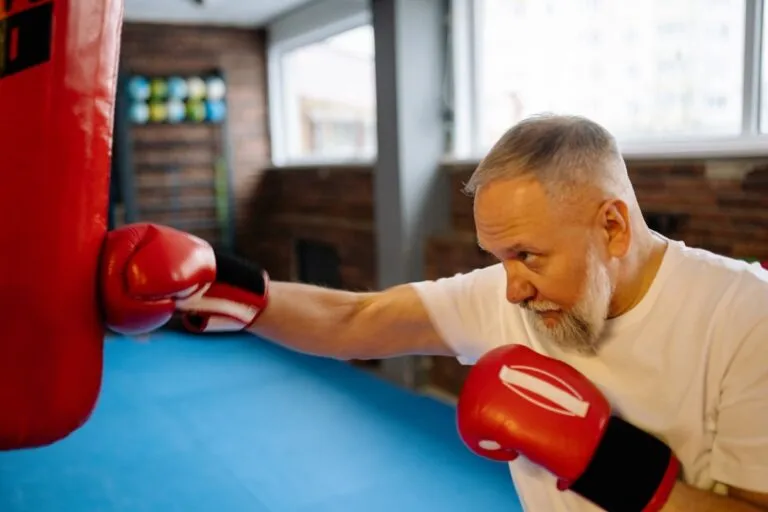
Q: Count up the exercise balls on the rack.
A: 10